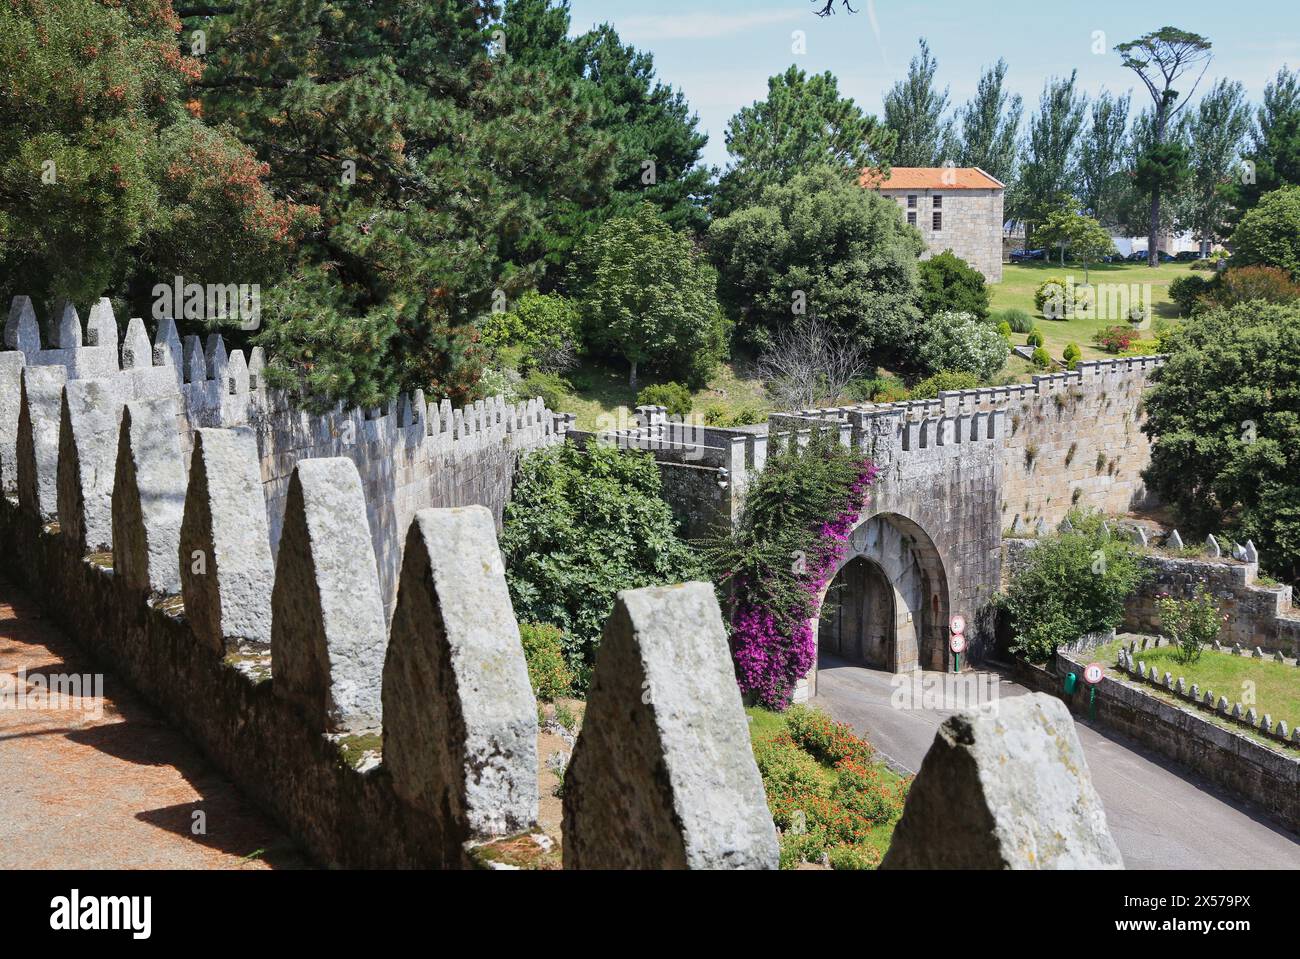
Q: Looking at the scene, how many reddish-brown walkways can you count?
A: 1